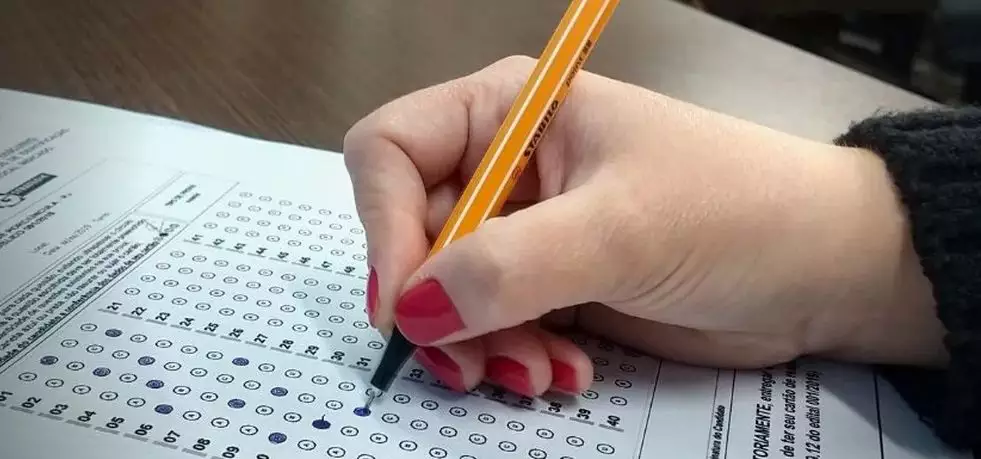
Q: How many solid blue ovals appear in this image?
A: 12